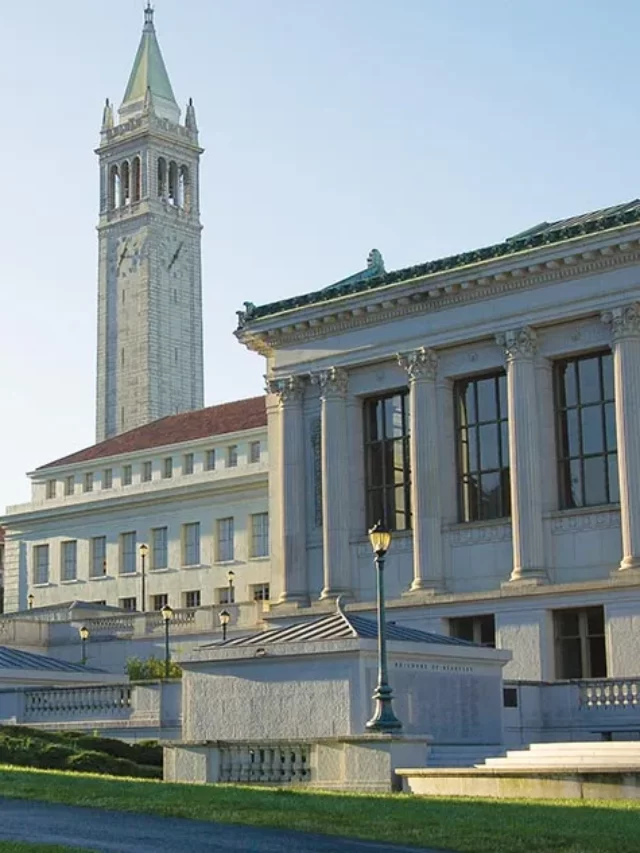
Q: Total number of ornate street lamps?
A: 7